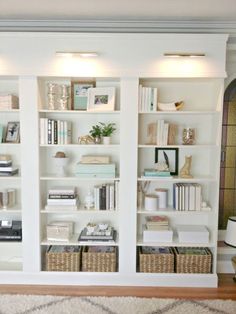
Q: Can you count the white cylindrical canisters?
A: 2